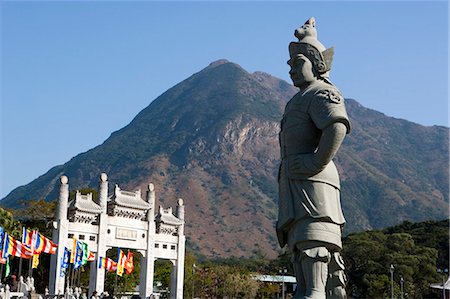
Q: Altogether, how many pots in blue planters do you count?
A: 0